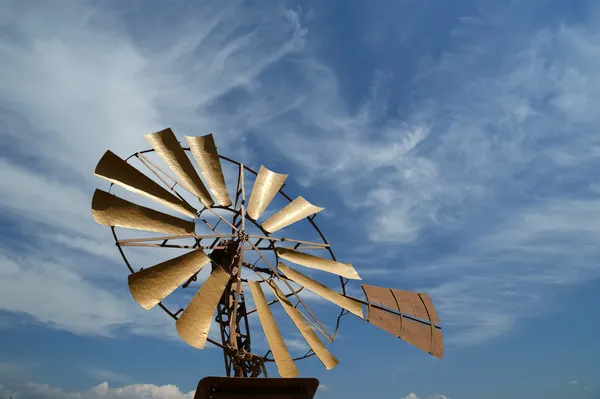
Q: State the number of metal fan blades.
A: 12